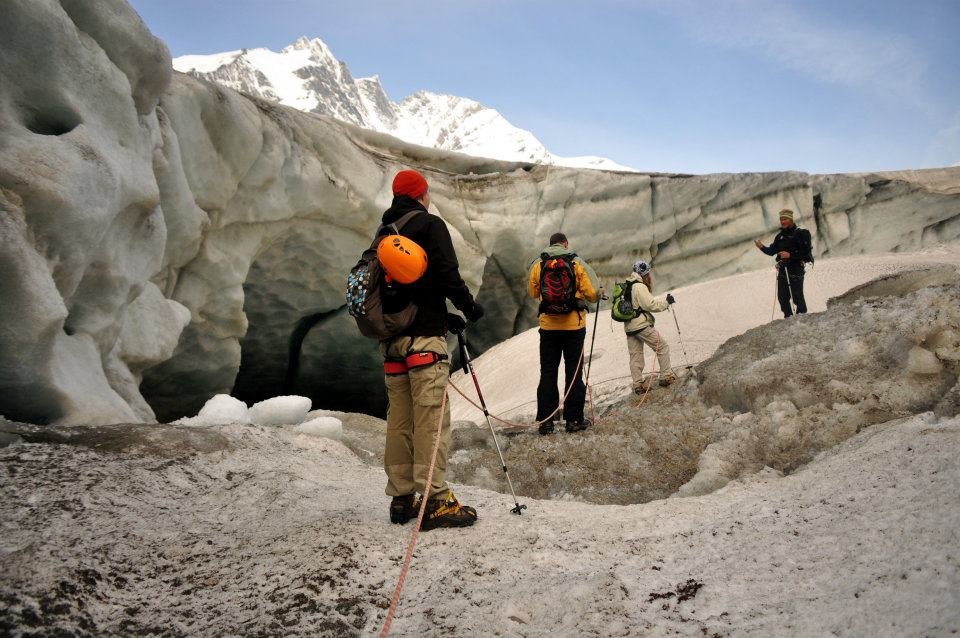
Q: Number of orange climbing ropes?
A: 1